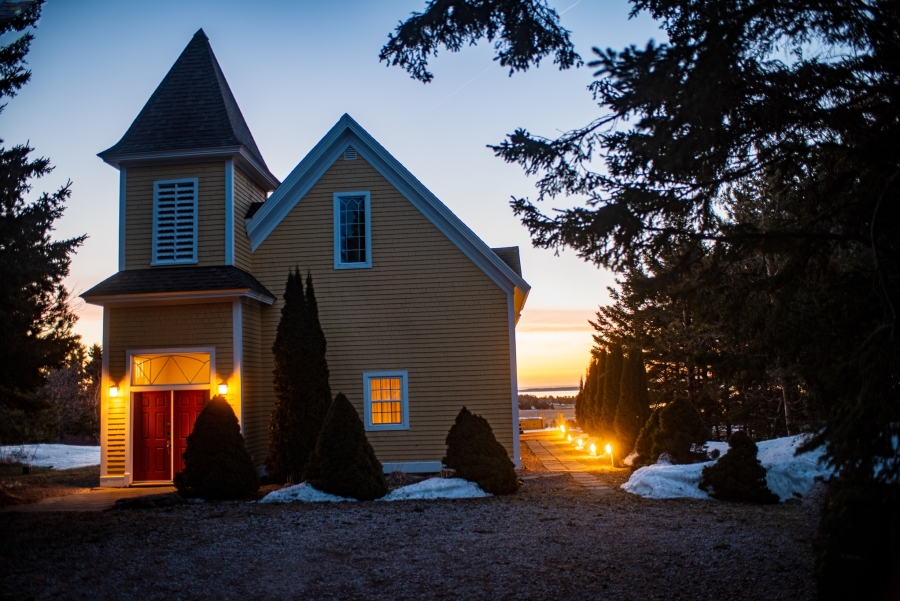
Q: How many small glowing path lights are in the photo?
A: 5